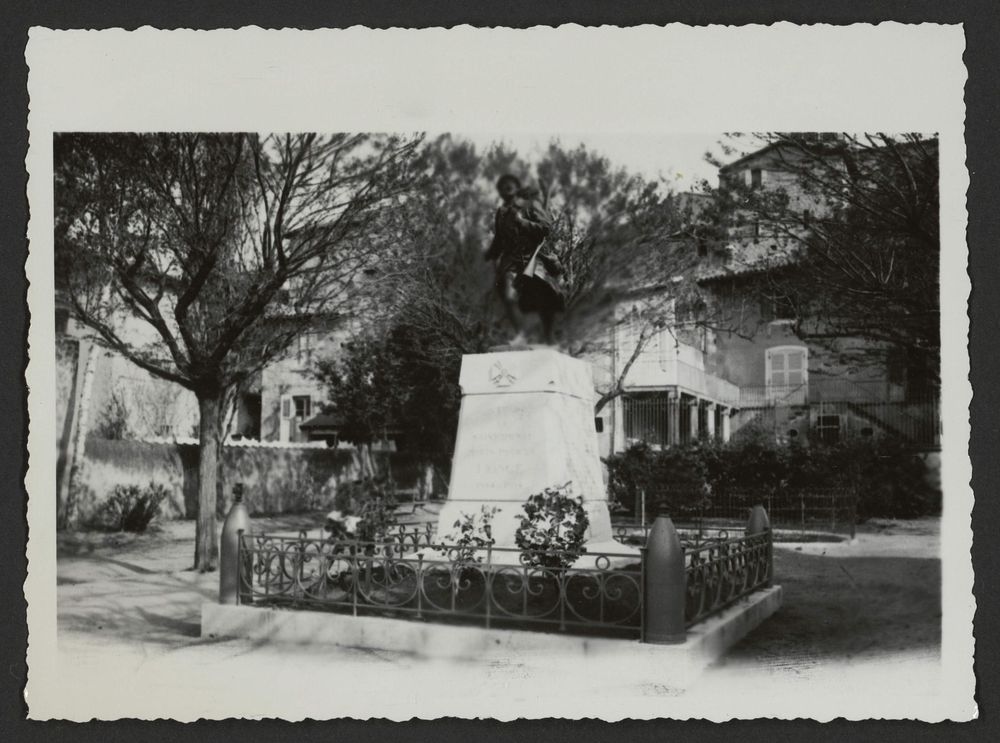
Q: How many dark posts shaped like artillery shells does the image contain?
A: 3